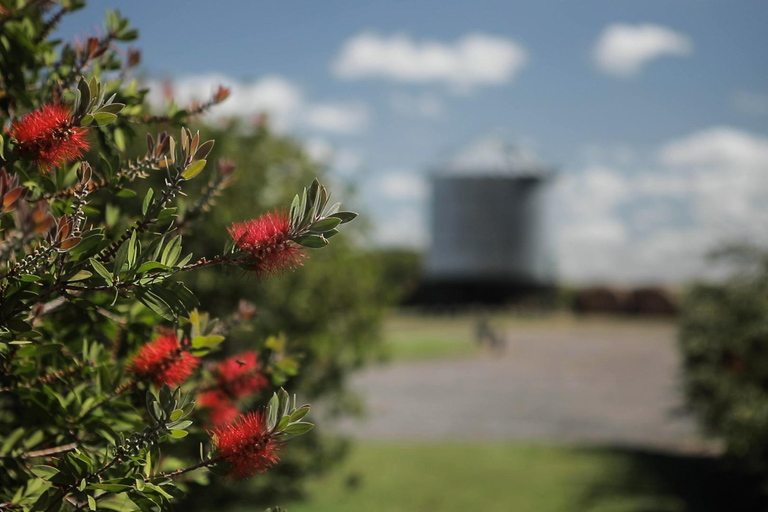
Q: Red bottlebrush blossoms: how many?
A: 6